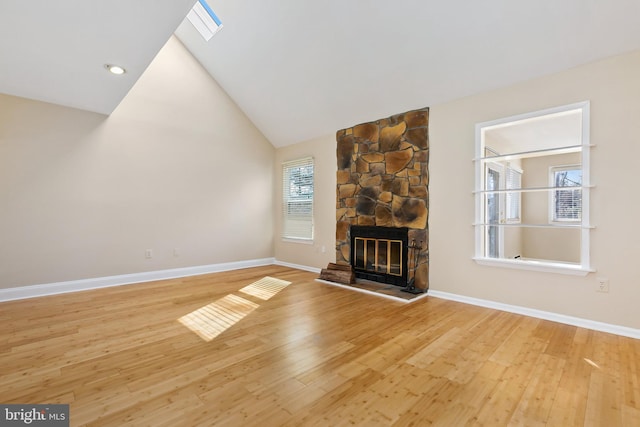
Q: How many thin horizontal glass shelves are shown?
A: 3